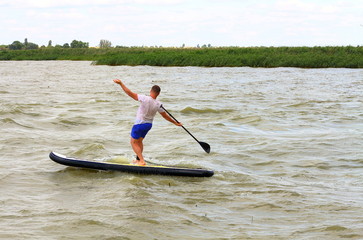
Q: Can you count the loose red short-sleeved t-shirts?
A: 0